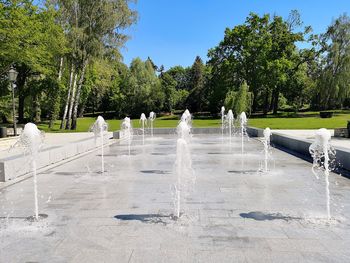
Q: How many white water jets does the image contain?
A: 13